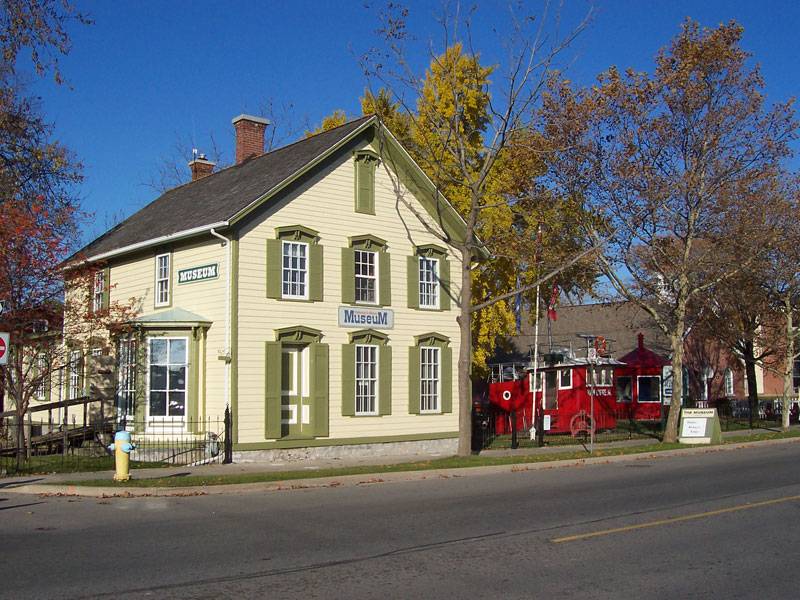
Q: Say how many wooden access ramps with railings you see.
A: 1